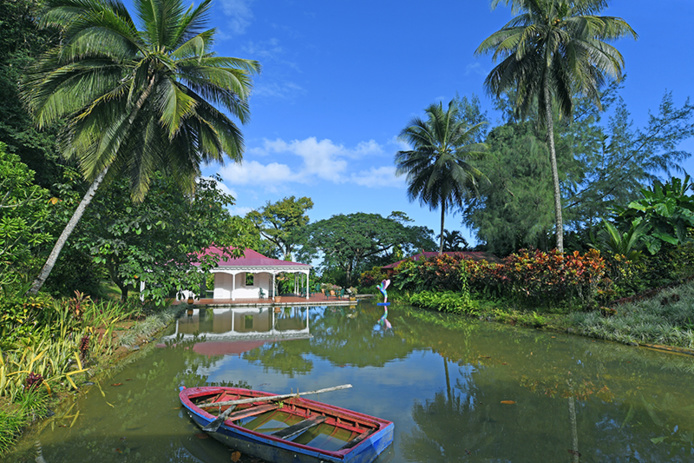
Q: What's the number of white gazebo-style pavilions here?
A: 1